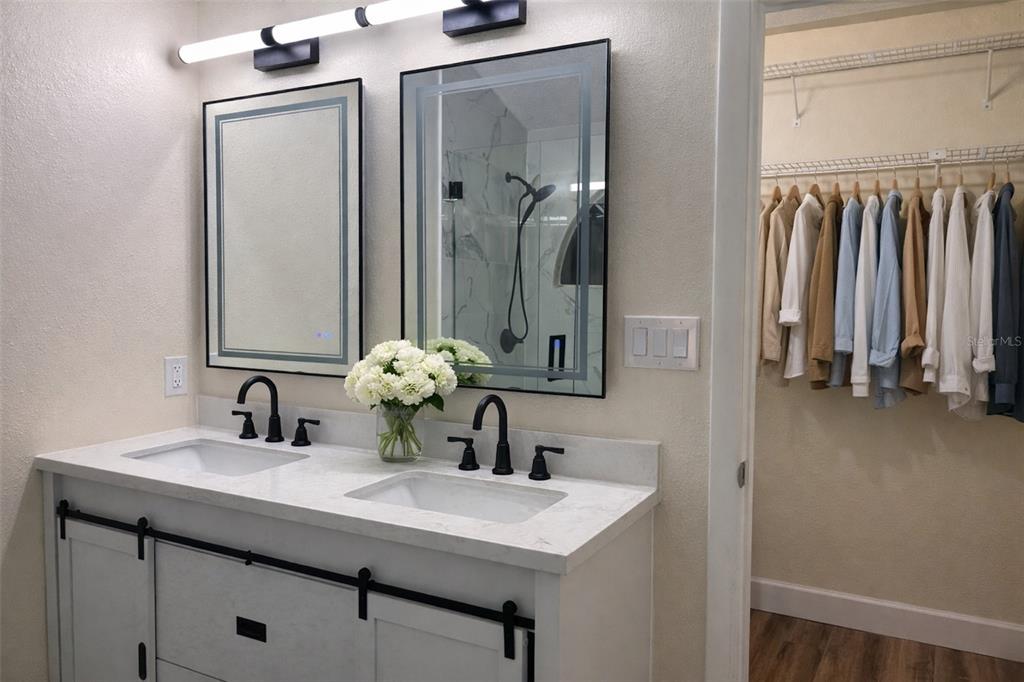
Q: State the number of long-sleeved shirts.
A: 12